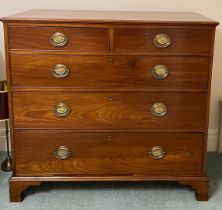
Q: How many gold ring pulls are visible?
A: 8